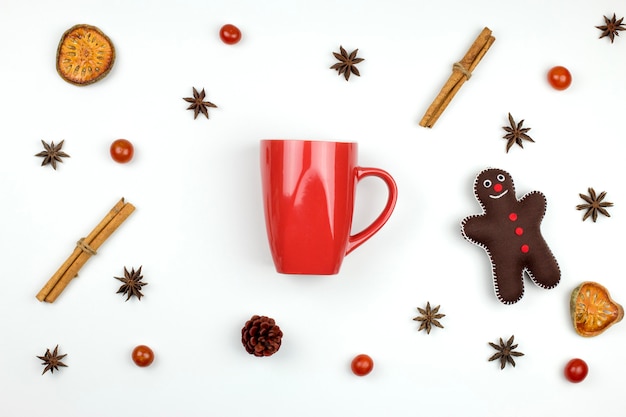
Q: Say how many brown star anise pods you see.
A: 10